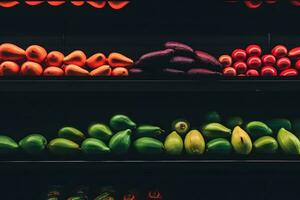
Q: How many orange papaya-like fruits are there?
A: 12